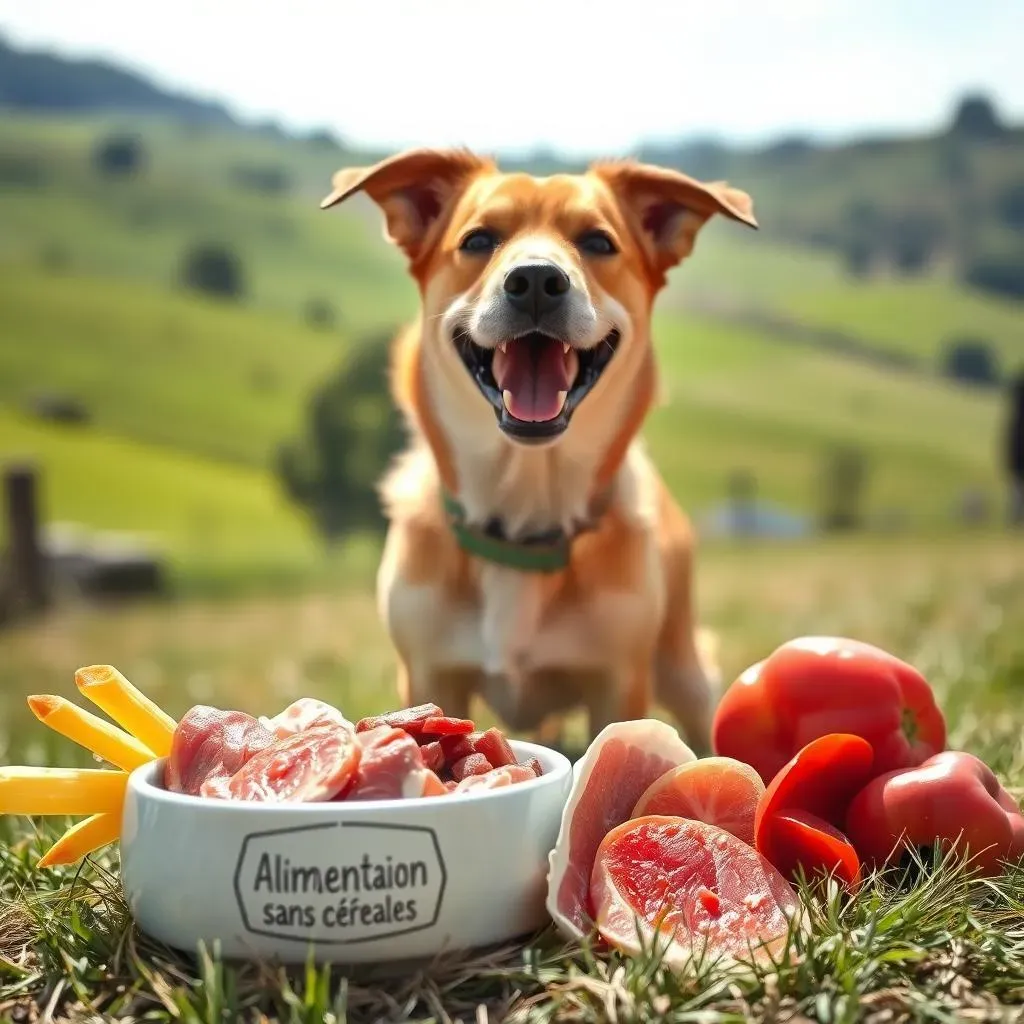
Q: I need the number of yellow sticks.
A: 4